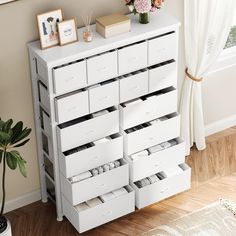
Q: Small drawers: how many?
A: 8